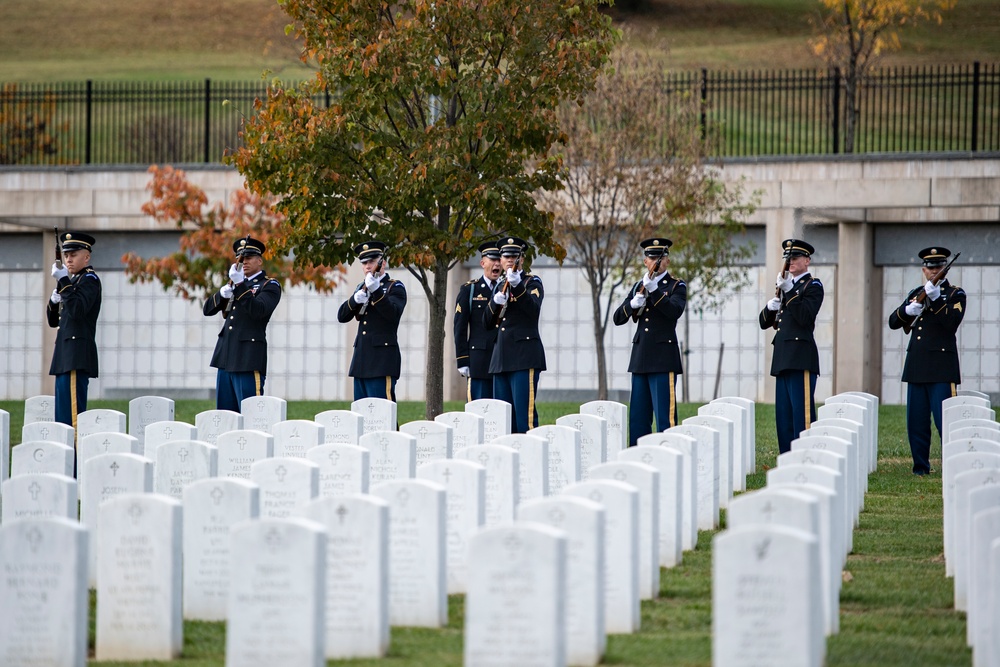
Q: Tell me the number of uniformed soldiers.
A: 8